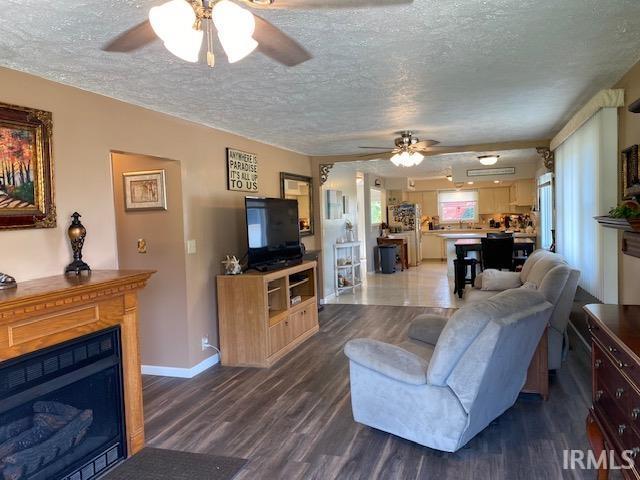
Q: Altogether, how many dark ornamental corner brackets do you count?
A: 2